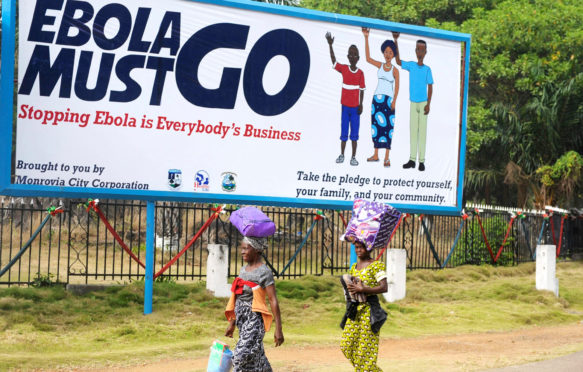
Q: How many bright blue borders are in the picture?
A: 1